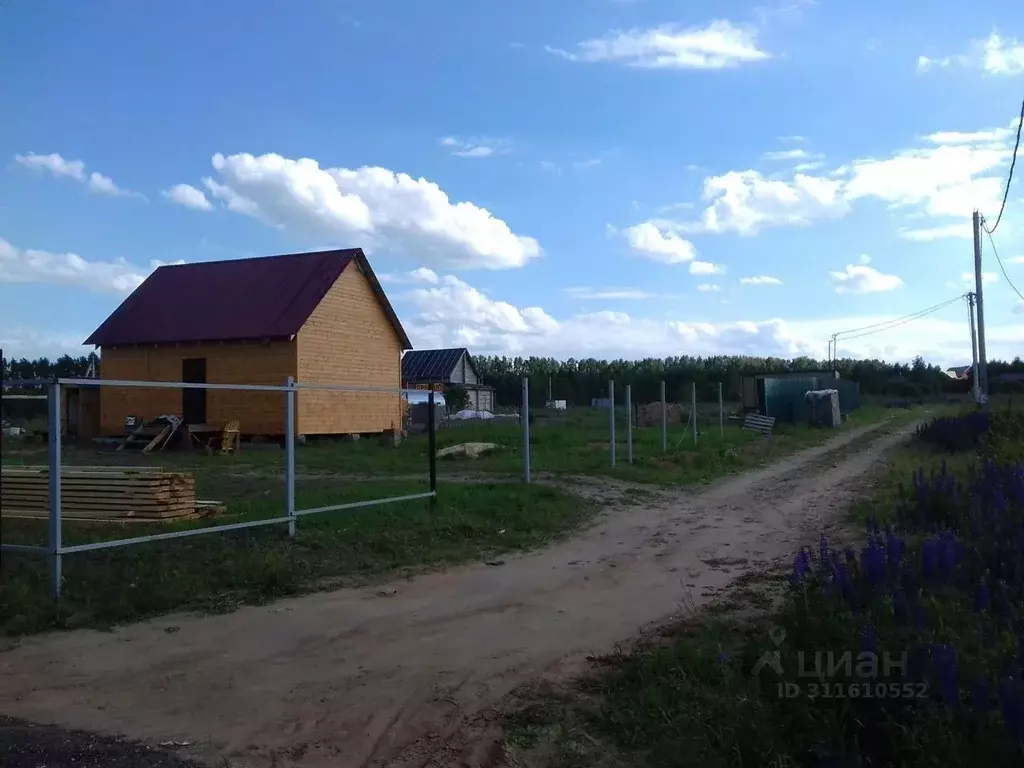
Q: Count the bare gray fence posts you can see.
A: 6